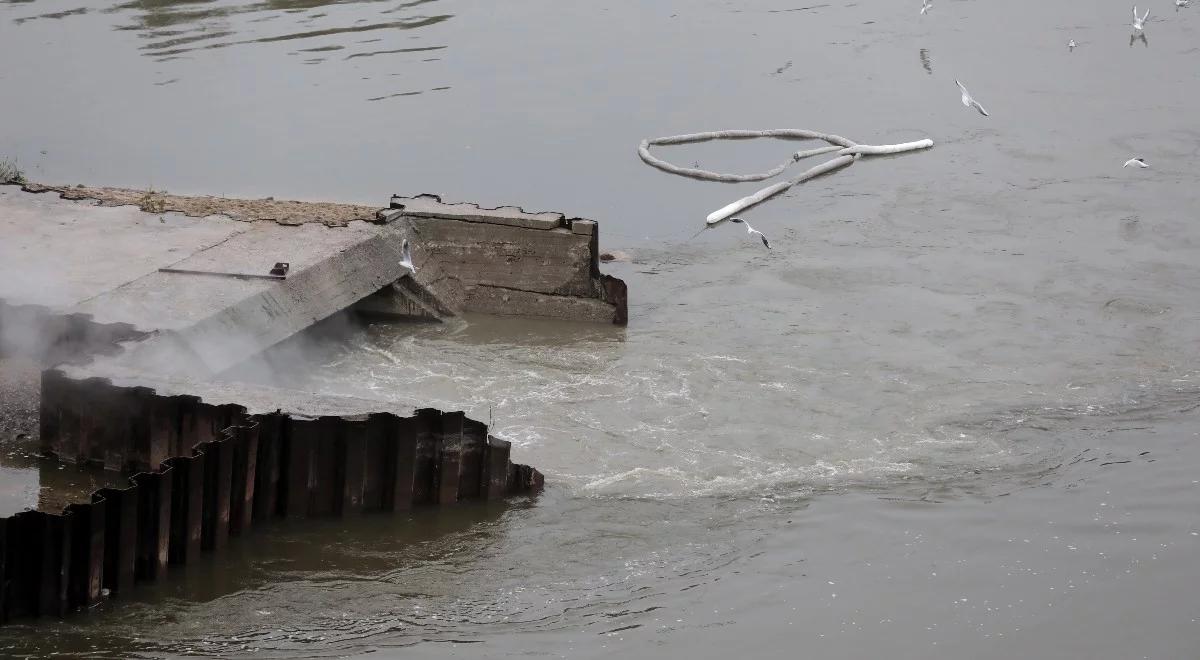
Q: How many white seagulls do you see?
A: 8